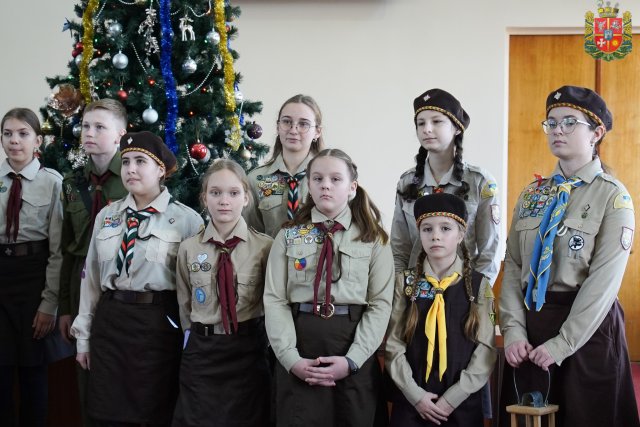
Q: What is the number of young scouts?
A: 9